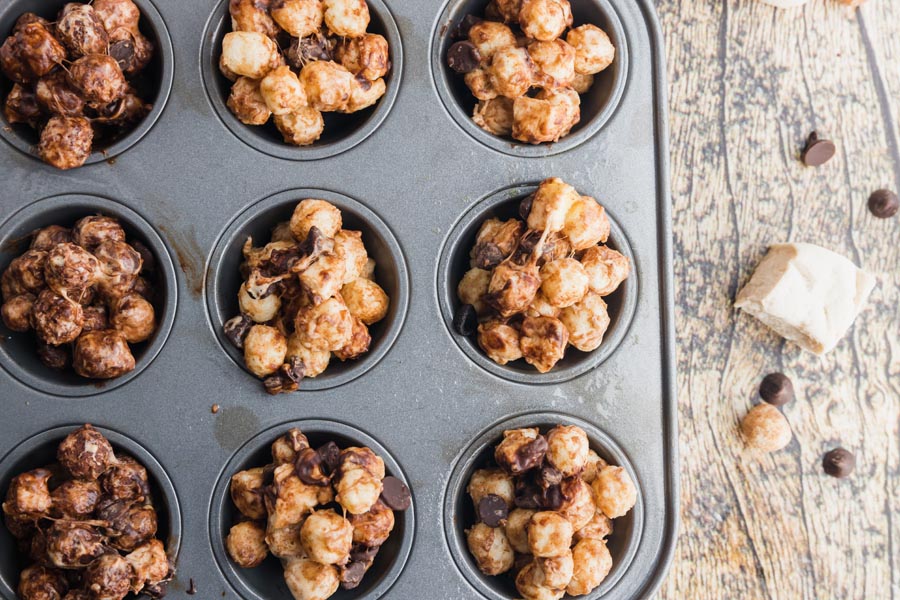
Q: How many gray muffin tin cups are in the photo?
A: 9